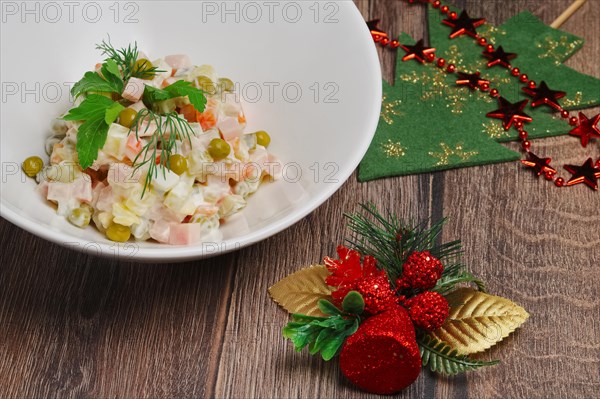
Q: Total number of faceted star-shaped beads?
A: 10